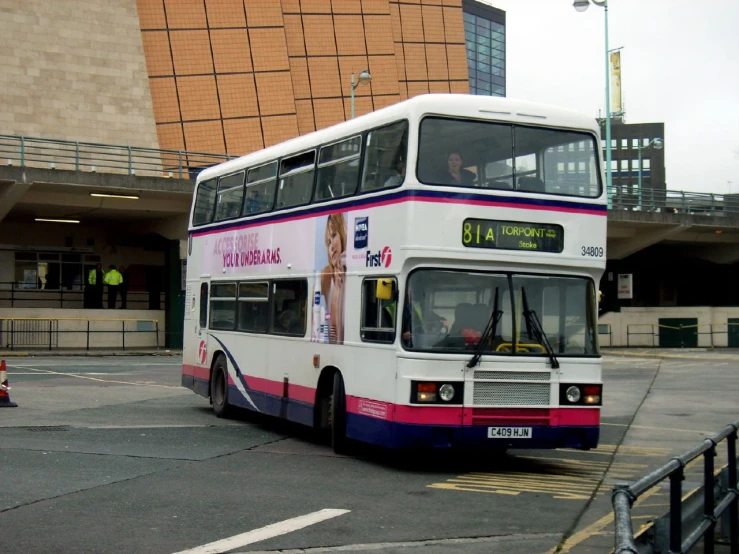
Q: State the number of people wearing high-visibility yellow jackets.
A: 2